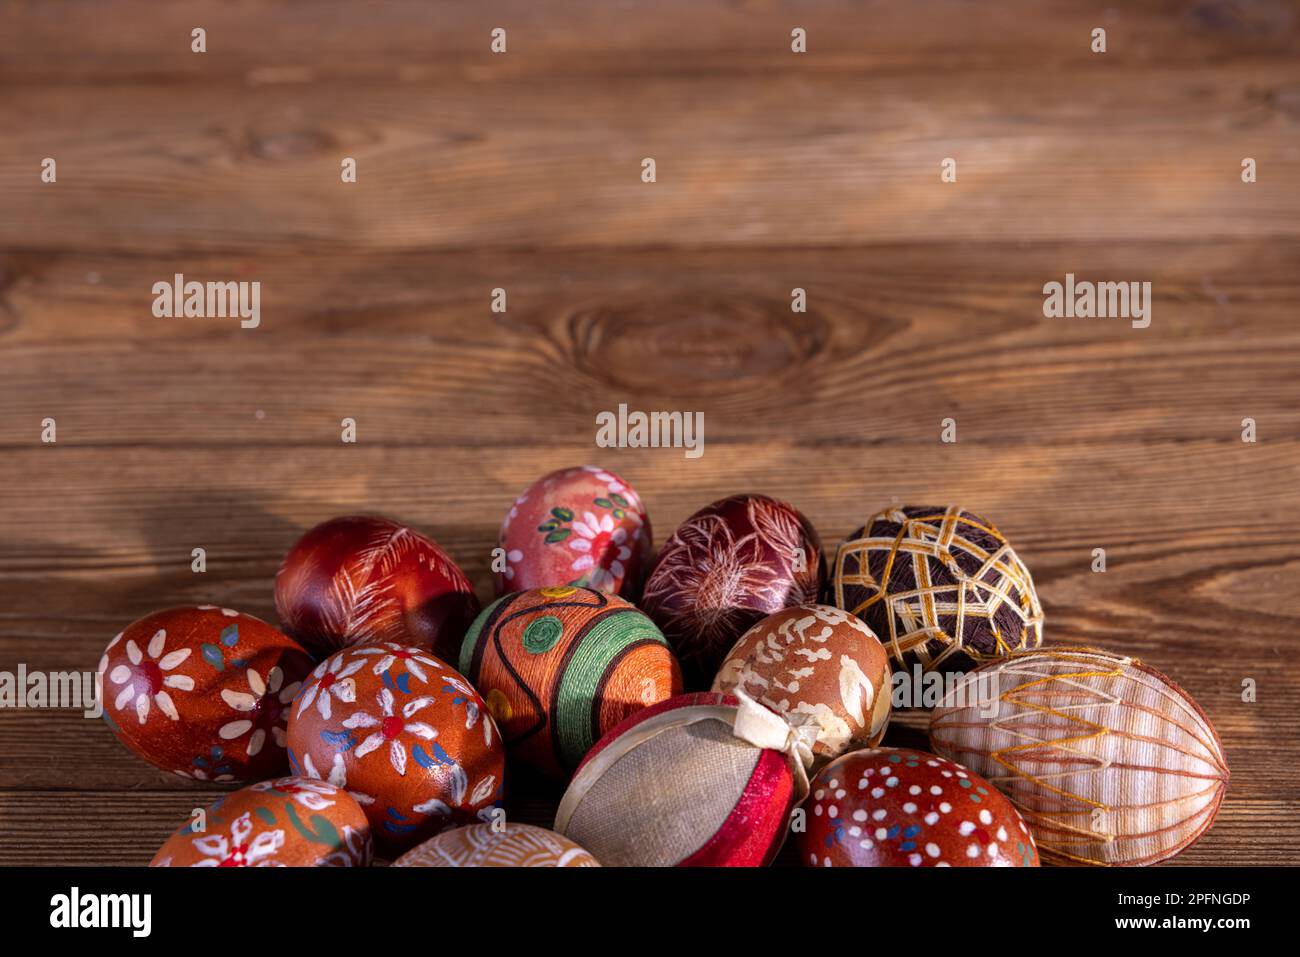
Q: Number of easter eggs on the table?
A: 13